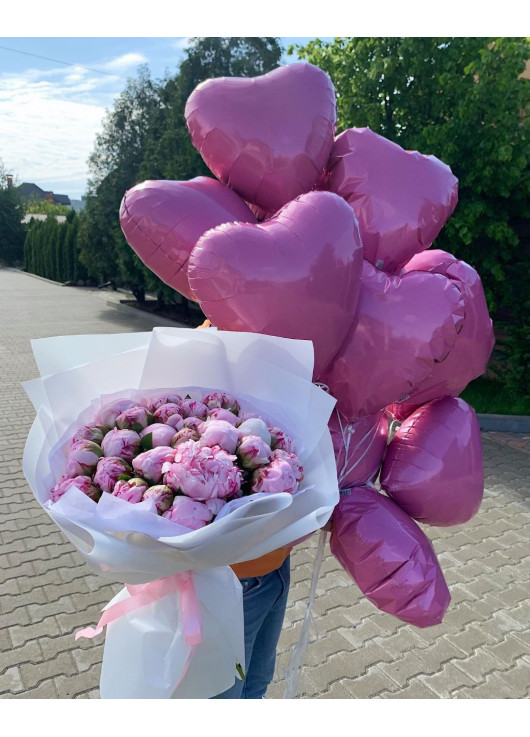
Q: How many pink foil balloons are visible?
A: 9